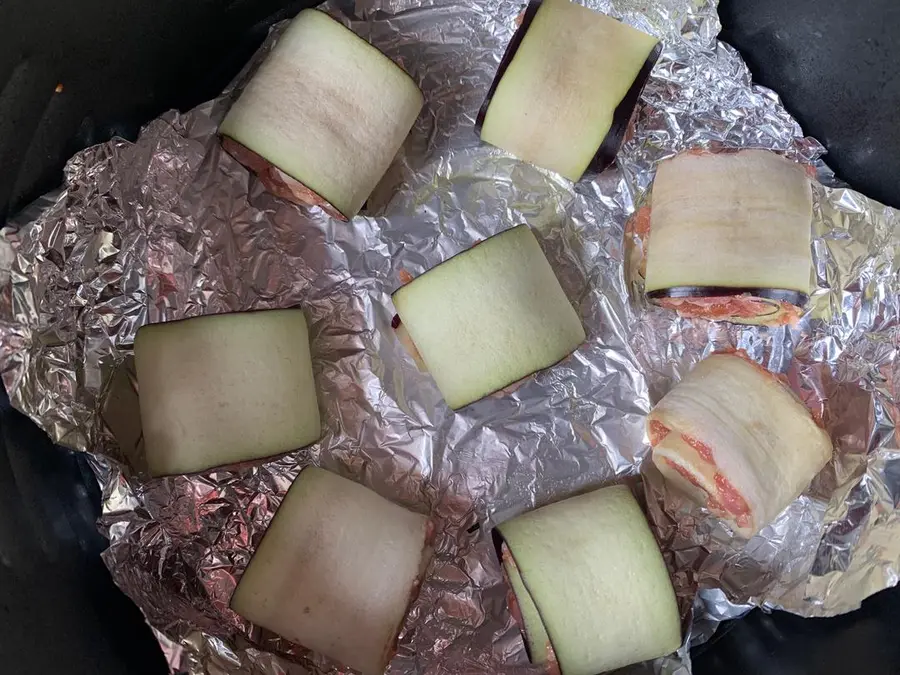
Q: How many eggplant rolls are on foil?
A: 8